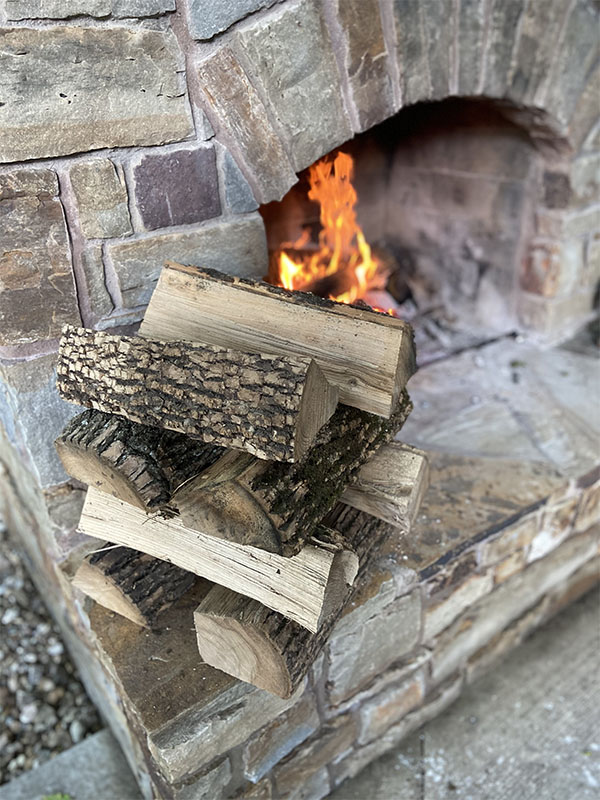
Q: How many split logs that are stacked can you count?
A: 8